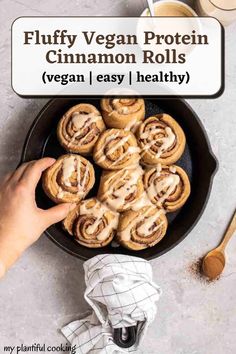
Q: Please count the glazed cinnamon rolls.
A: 9